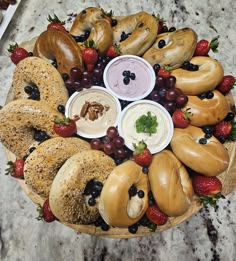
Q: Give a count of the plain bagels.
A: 5